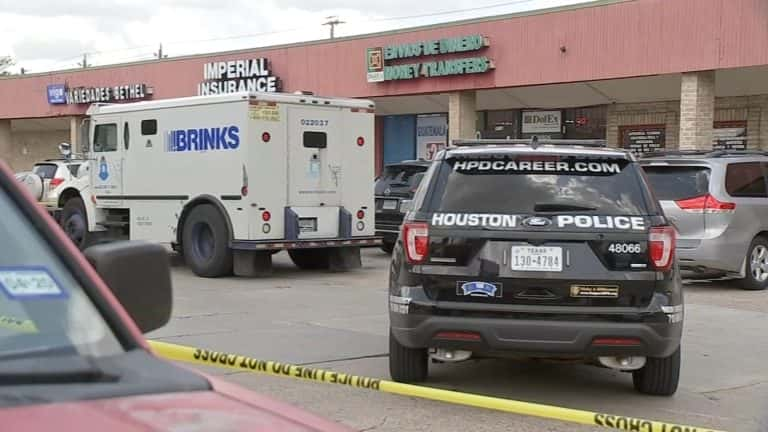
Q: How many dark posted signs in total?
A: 2